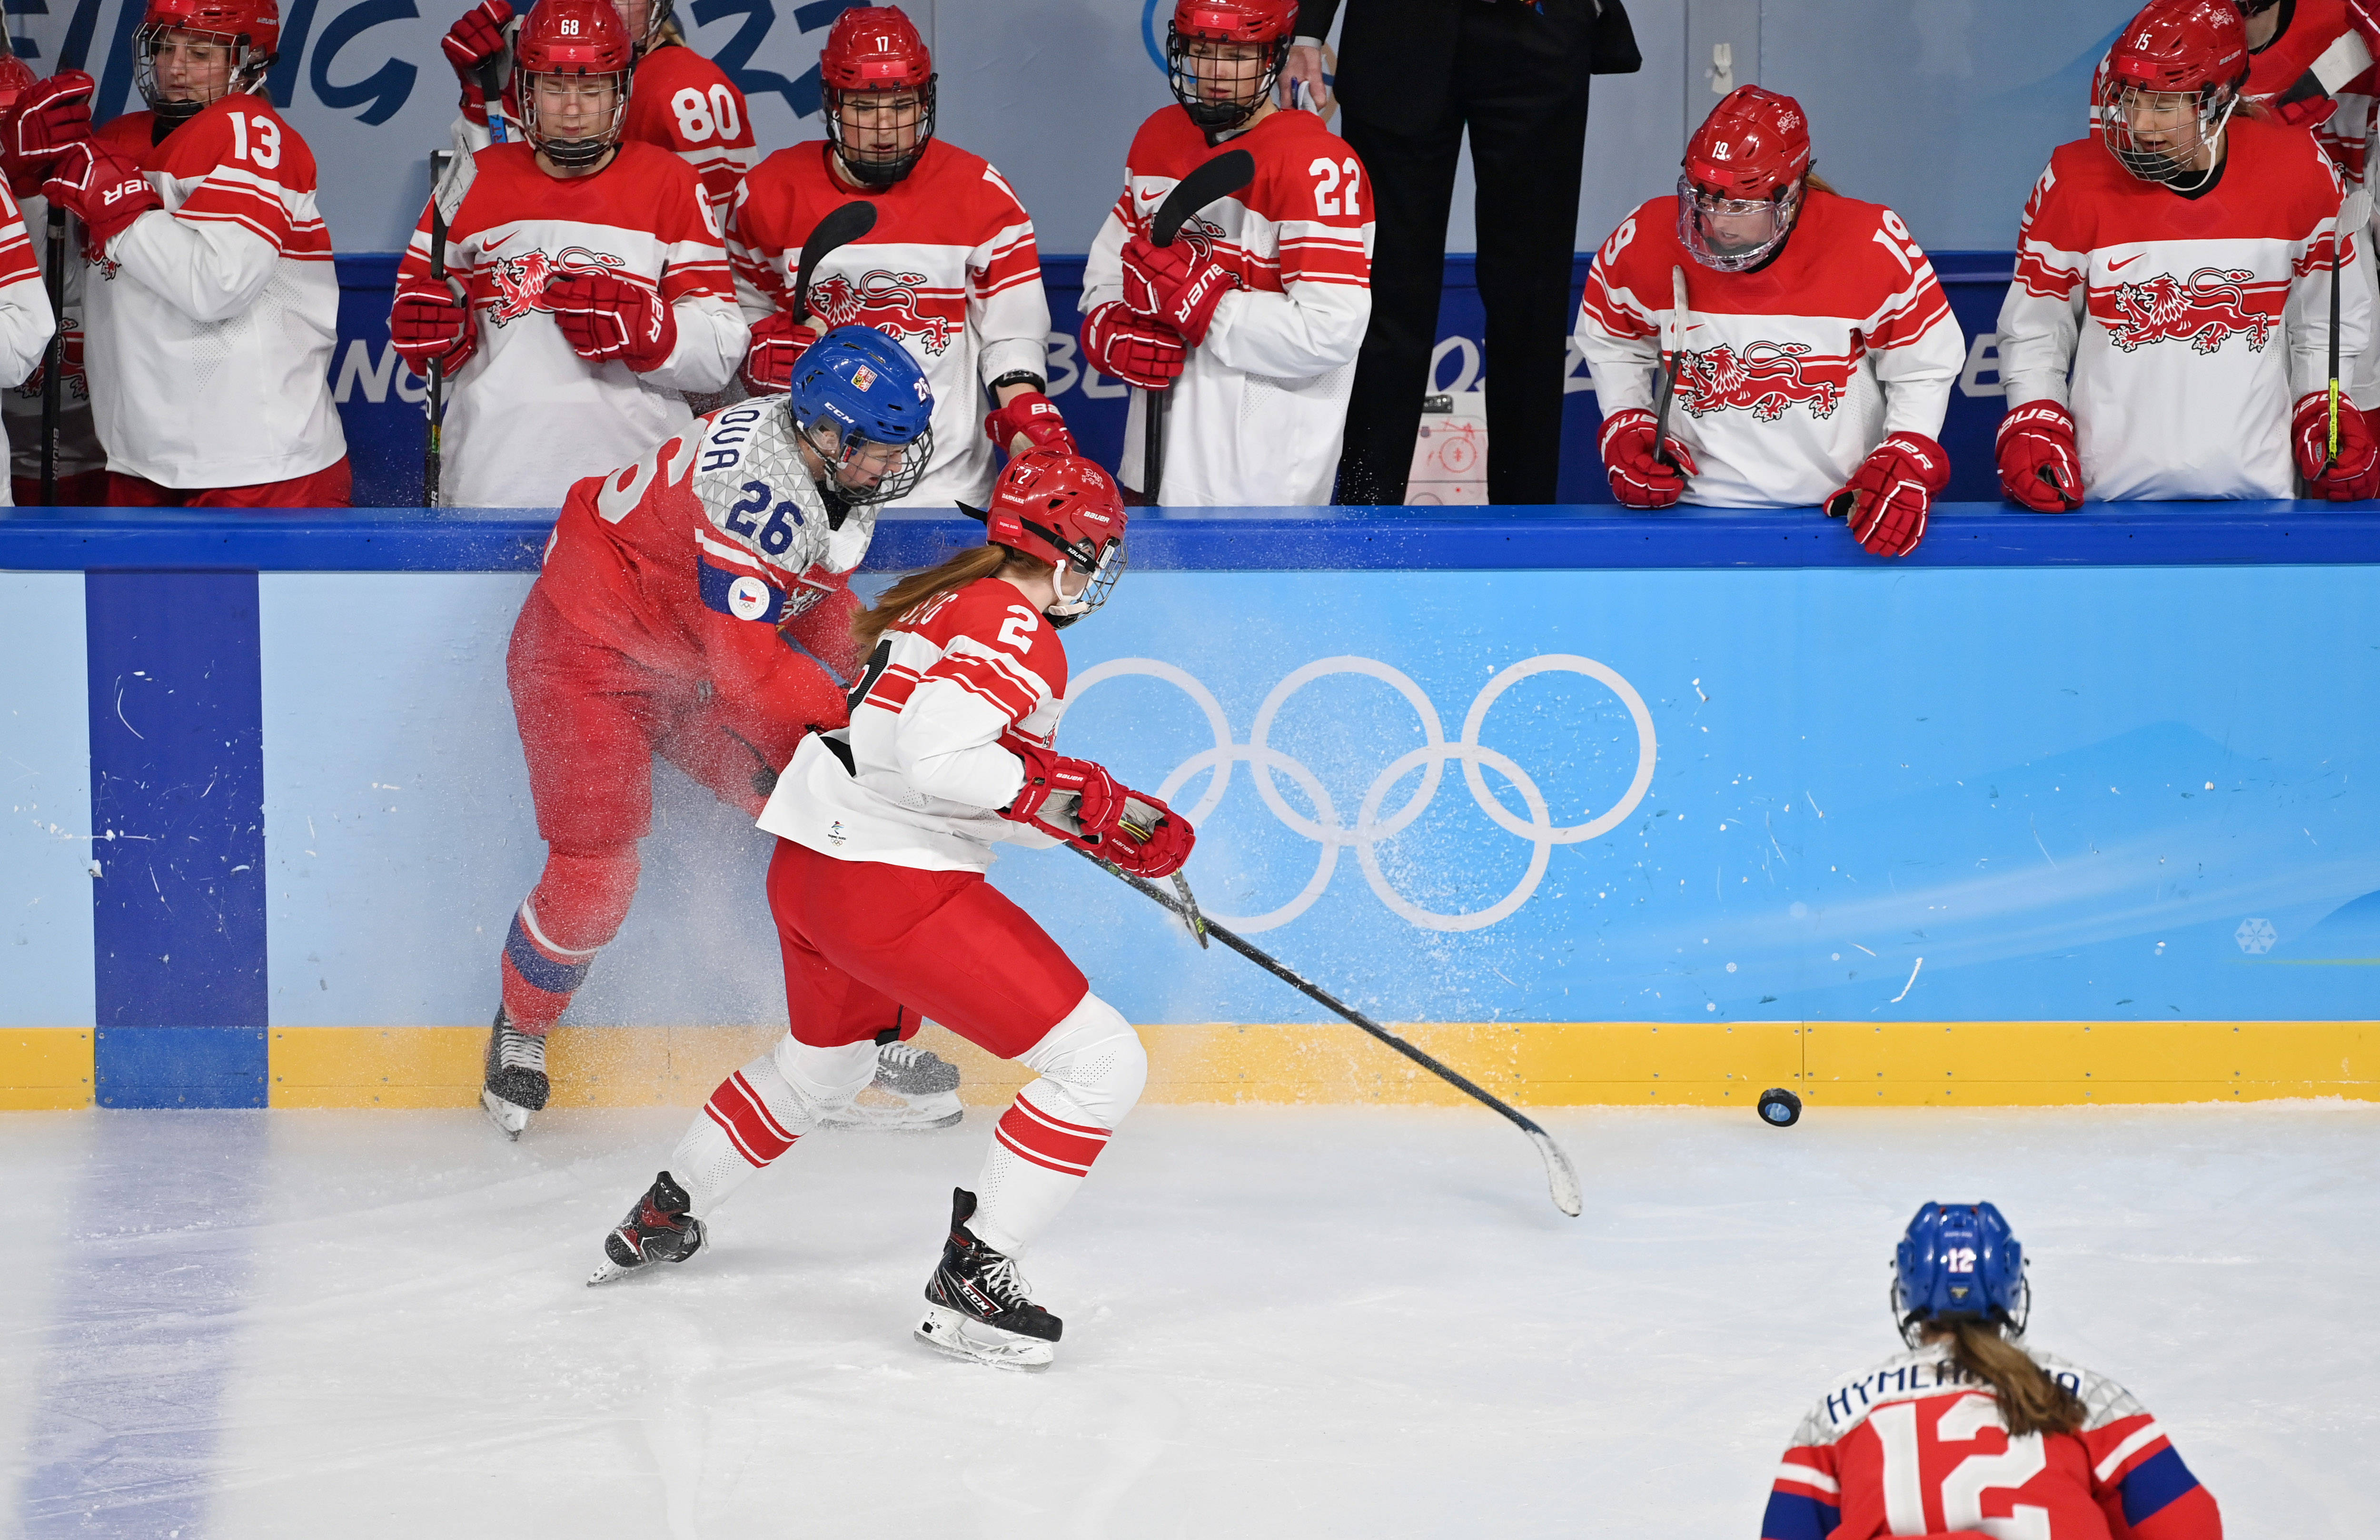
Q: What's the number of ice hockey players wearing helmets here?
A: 12